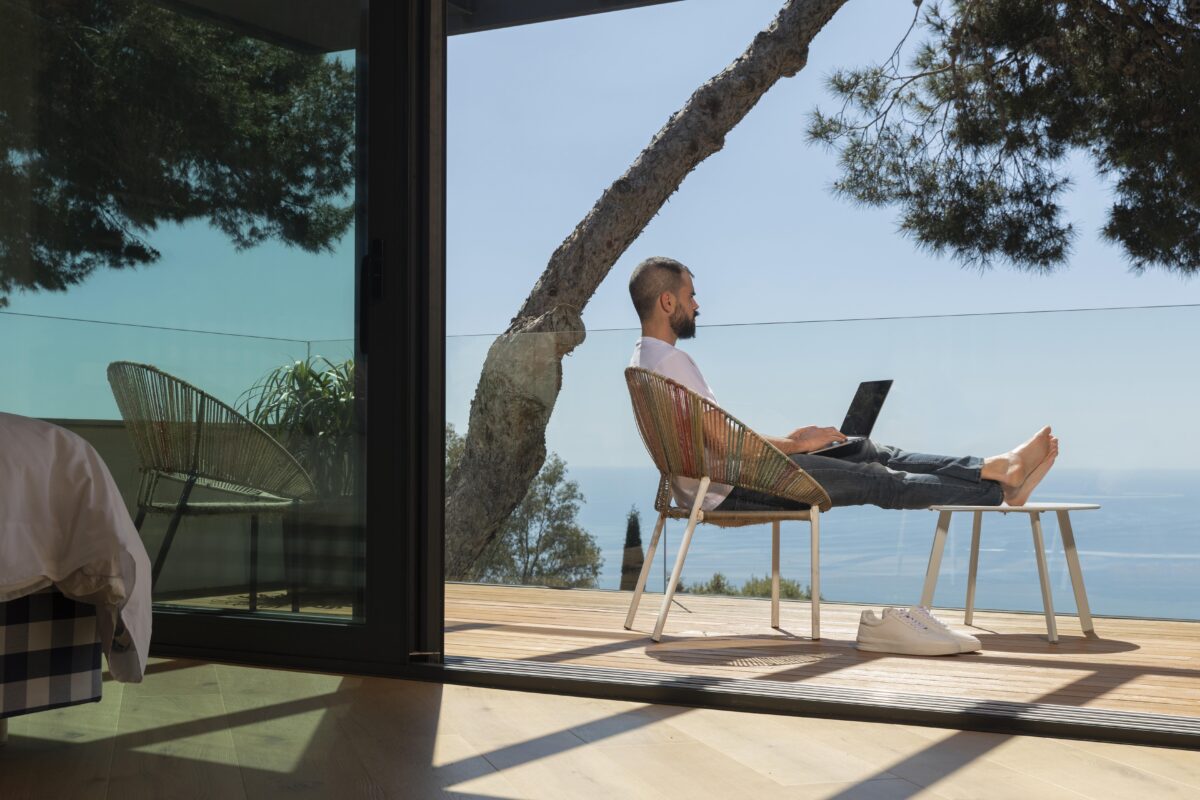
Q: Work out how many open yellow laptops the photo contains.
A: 0